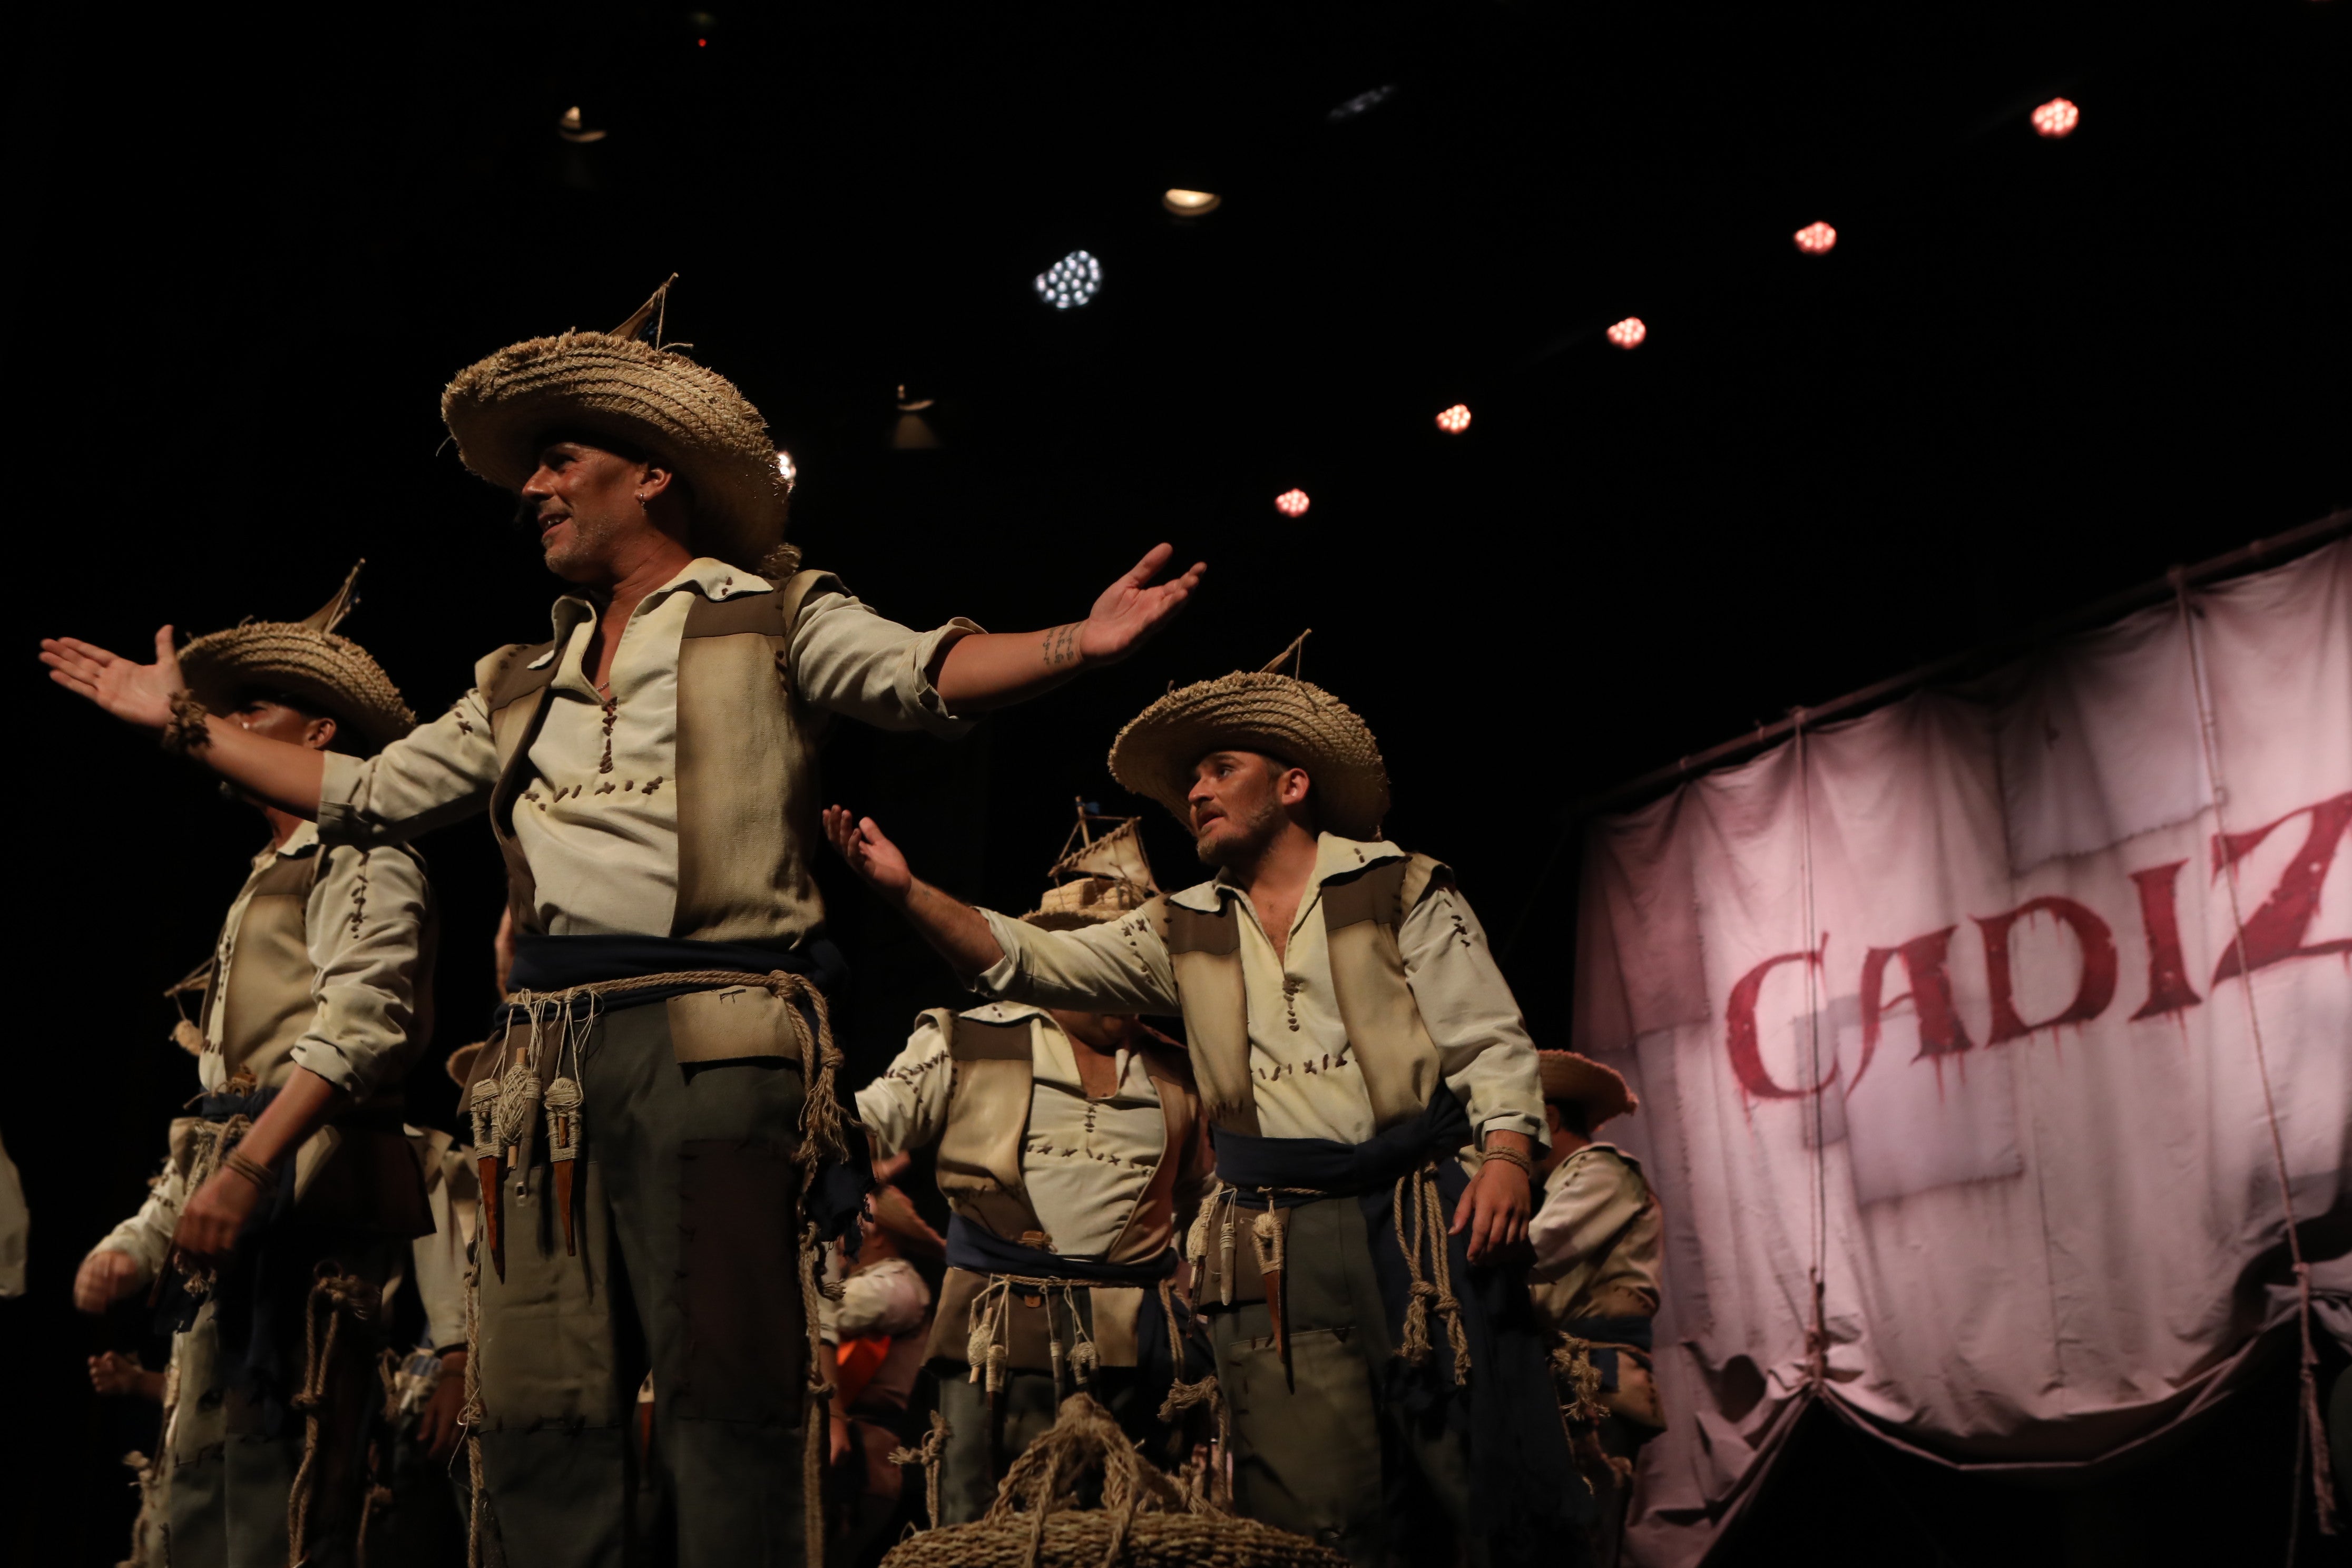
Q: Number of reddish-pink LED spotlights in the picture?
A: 5